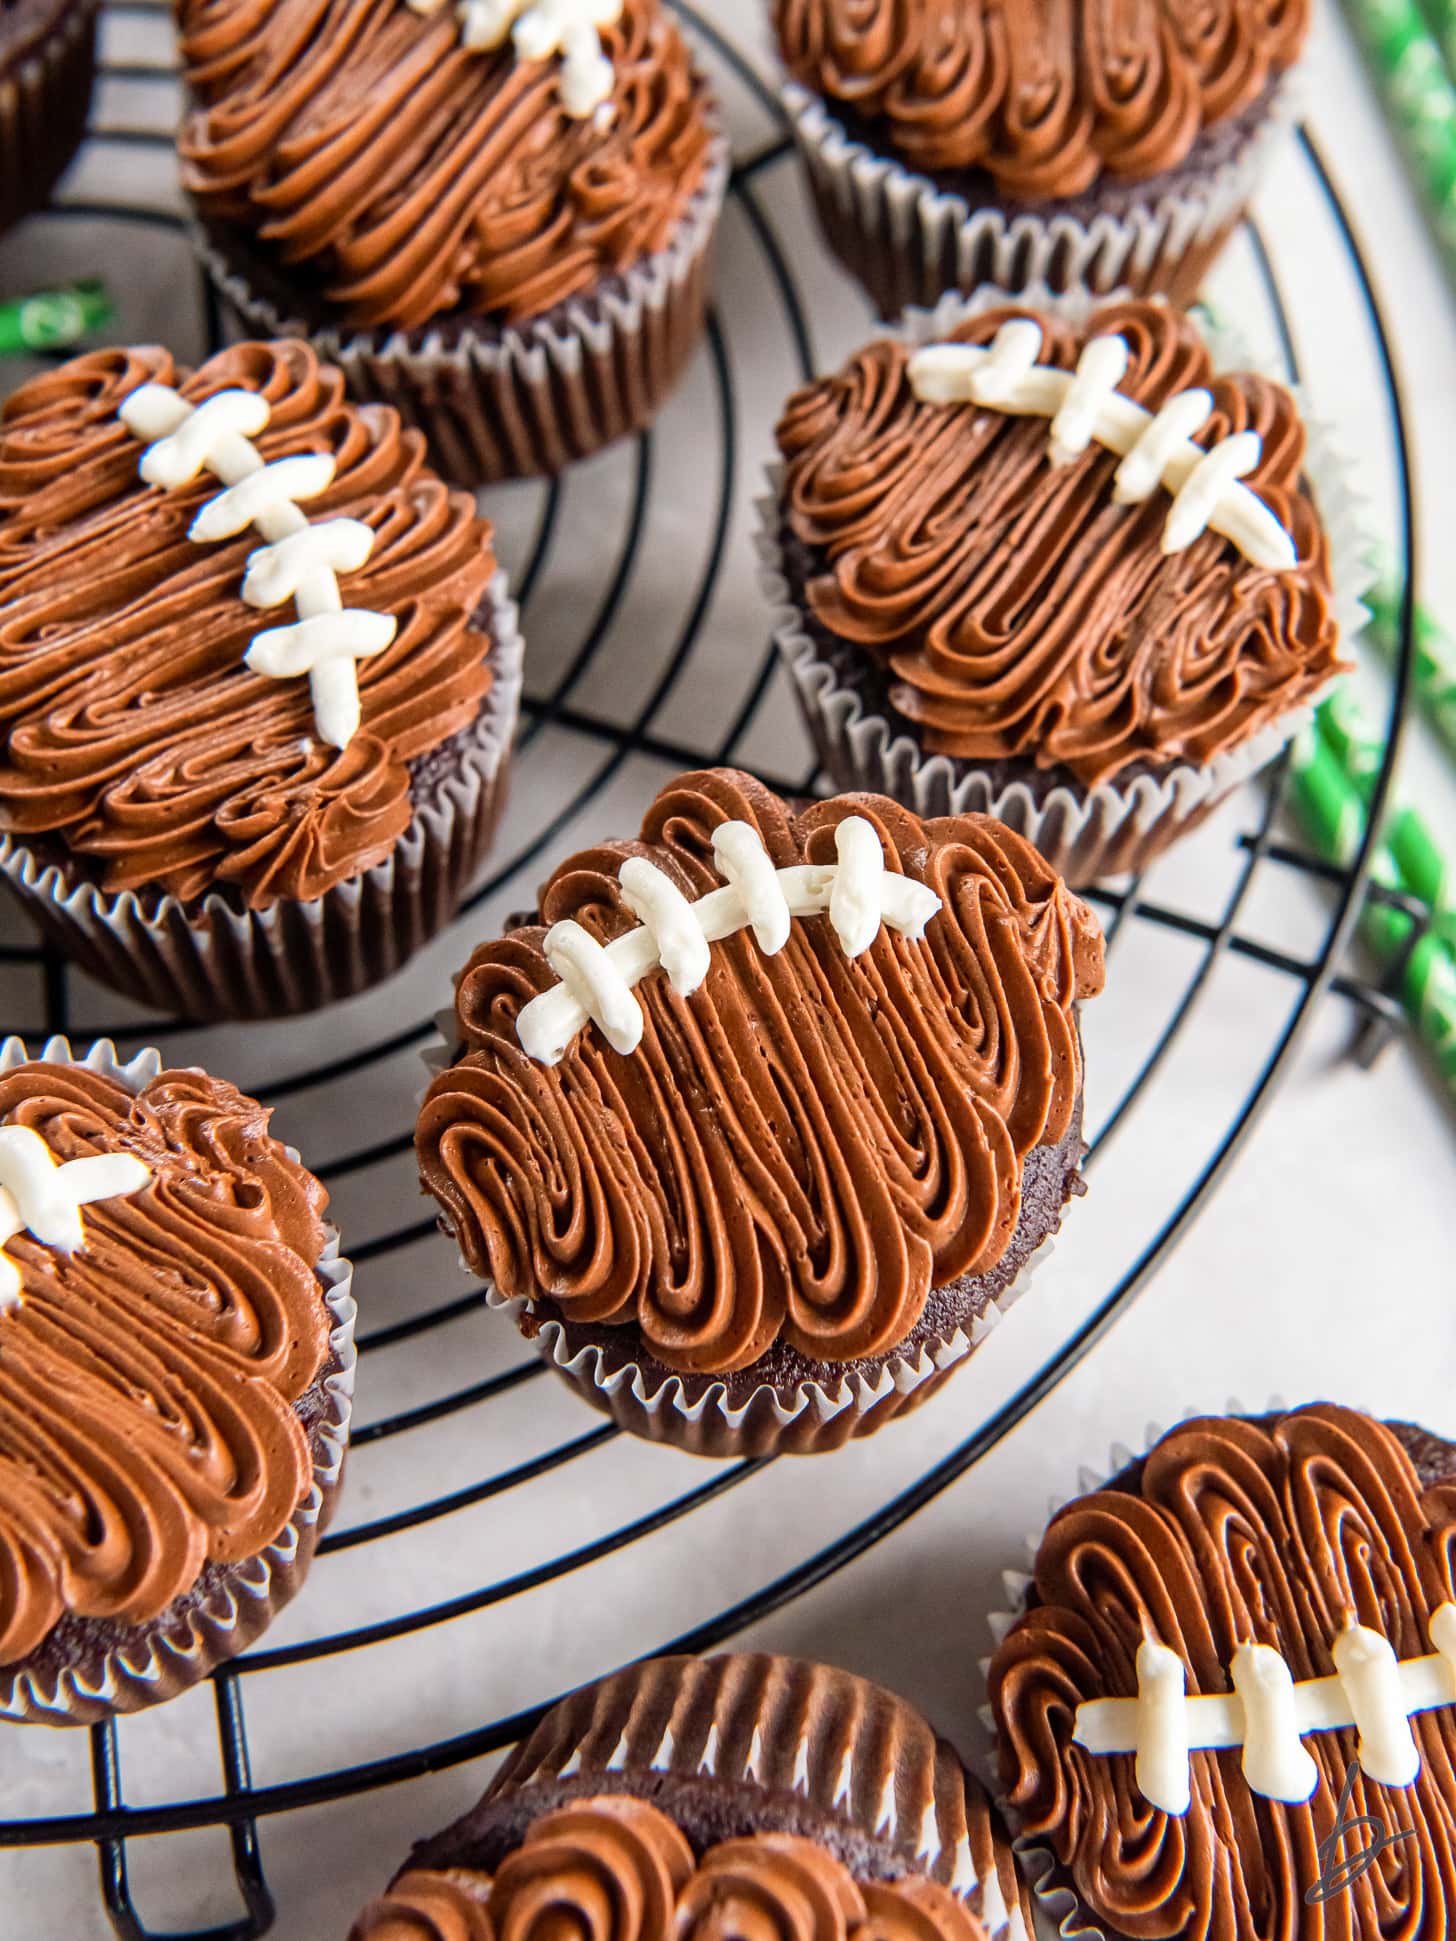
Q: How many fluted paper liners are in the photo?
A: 9